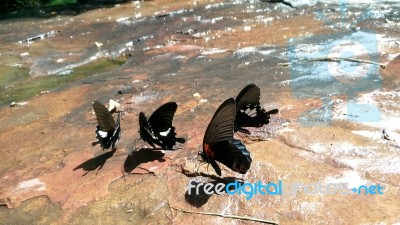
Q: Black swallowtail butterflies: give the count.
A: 4